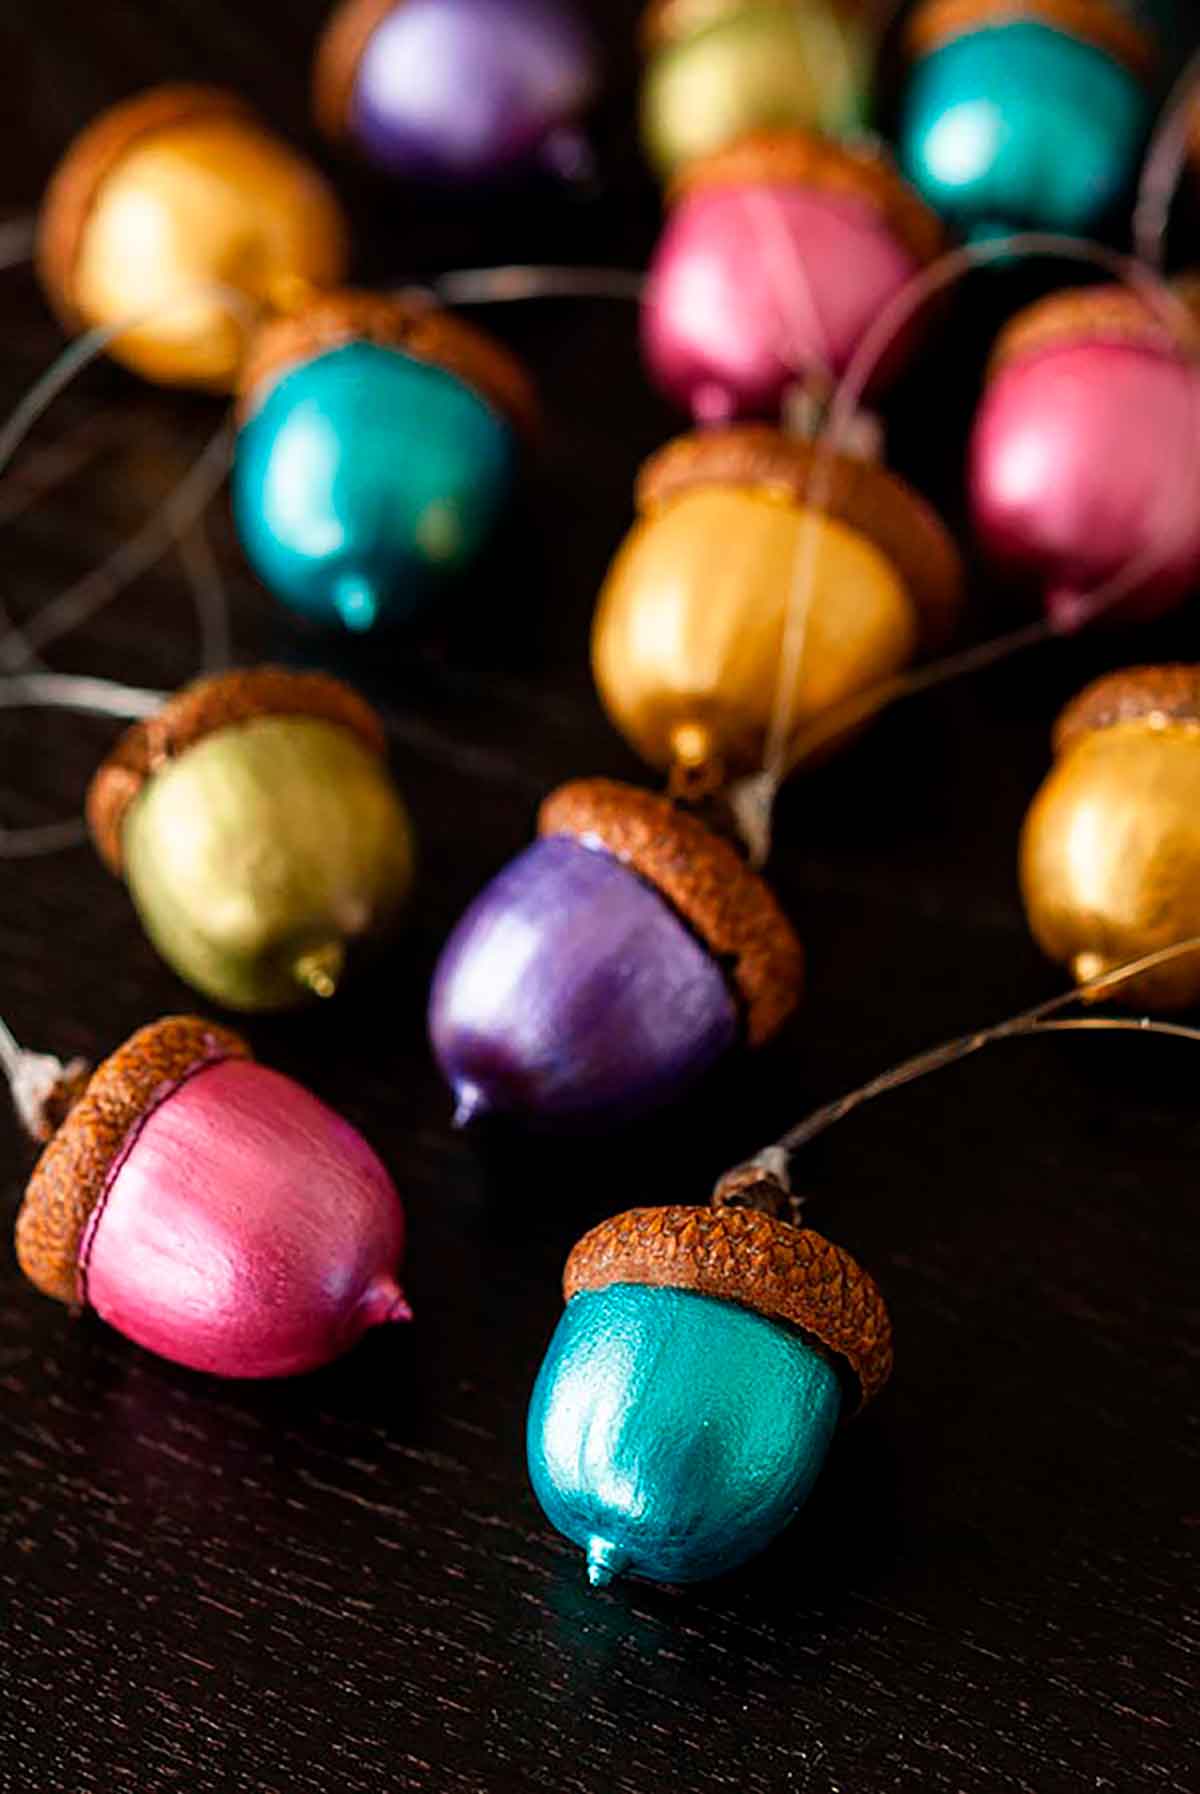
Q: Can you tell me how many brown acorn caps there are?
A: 13